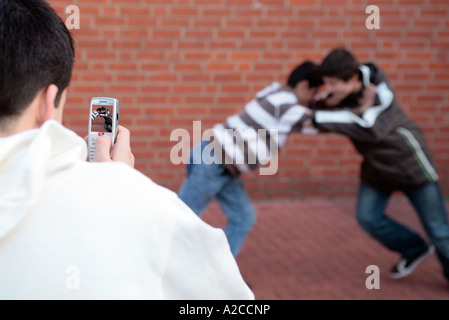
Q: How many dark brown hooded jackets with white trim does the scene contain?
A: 1